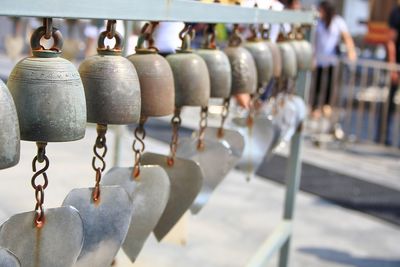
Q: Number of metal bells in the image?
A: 11